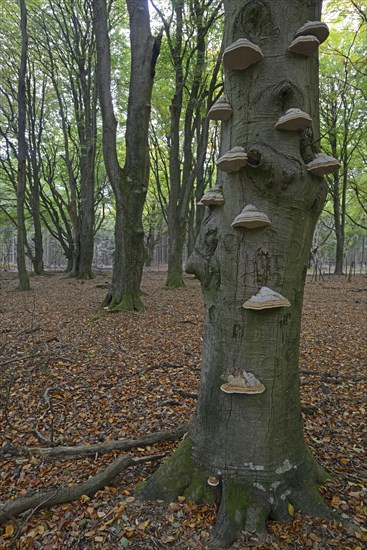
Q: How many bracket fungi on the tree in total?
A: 12